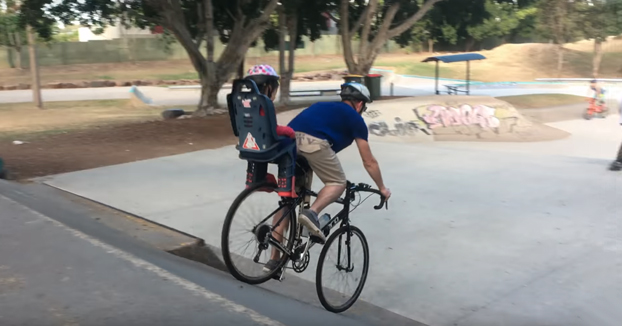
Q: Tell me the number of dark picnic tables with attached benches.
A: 1